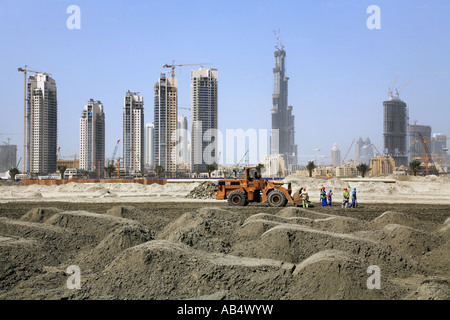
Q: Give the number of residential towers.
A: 5